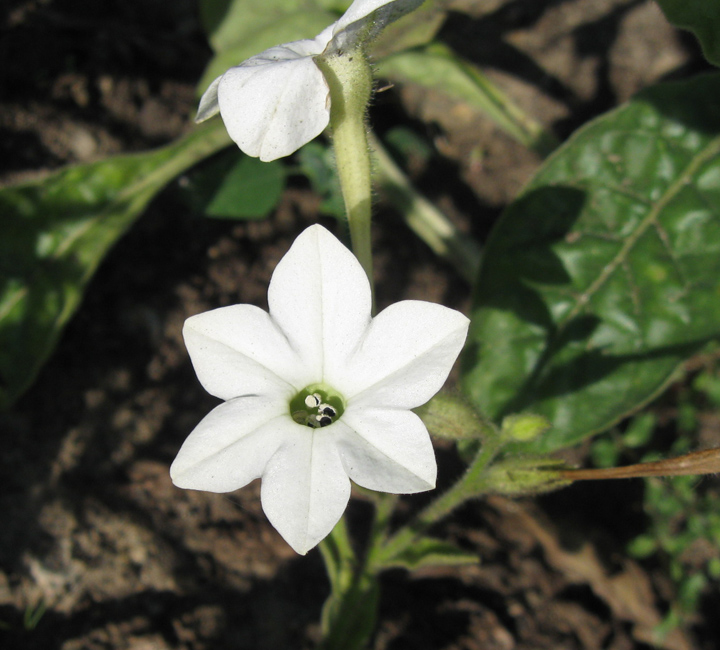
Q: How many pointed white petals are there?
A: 6